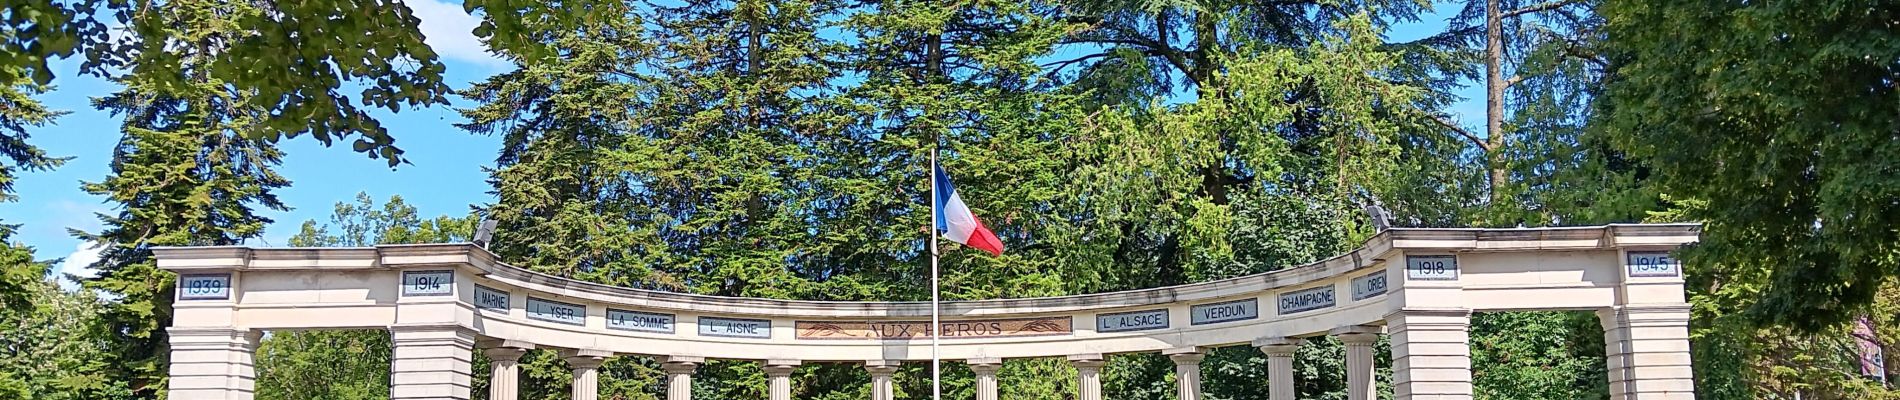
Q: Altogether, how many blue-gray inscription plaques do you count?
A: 12